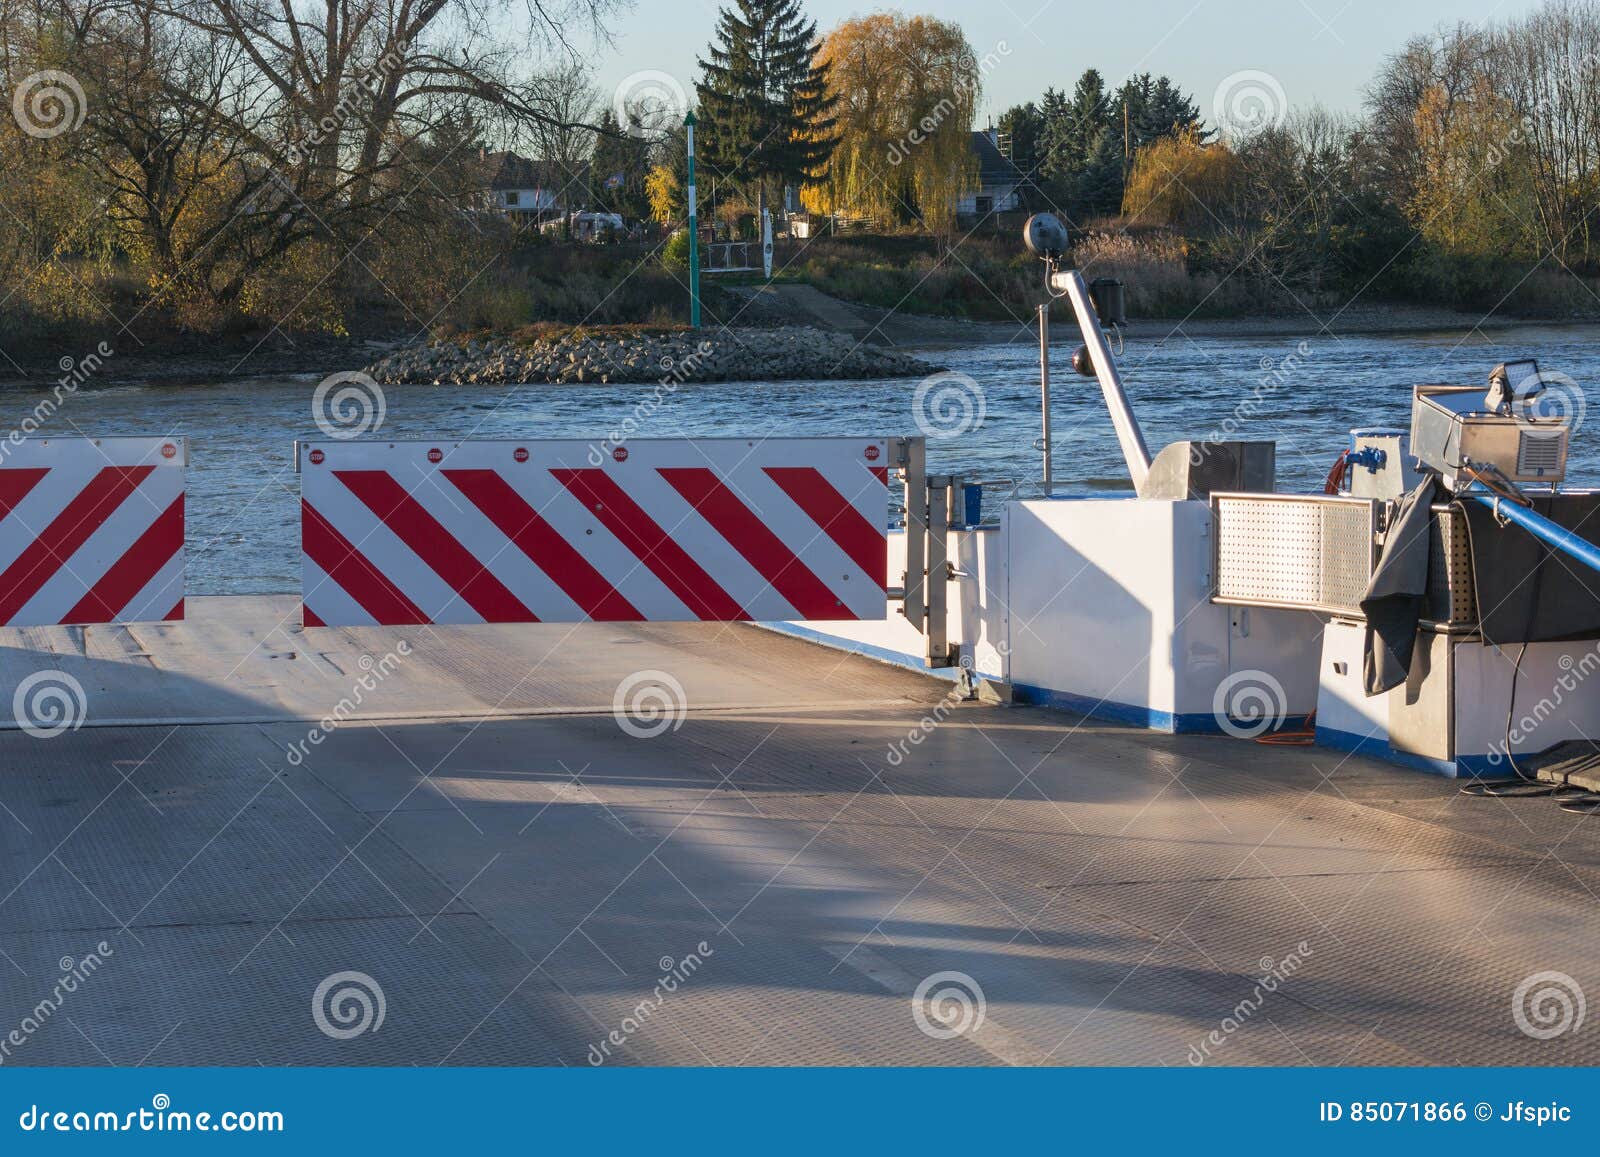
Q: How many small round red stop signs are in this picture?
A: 6